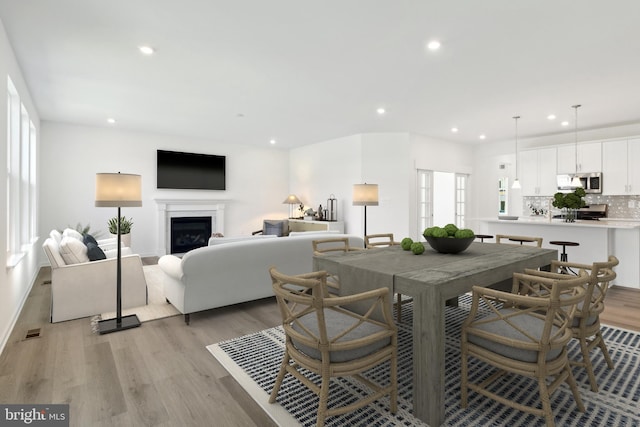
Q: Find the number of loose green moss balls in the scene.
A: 2